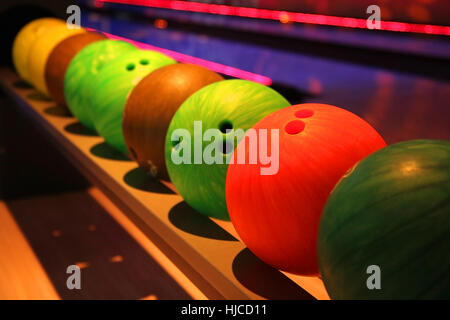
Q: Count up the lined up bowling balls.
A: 9